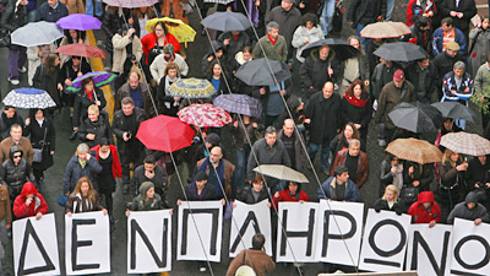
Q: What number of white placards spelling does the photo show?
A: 10